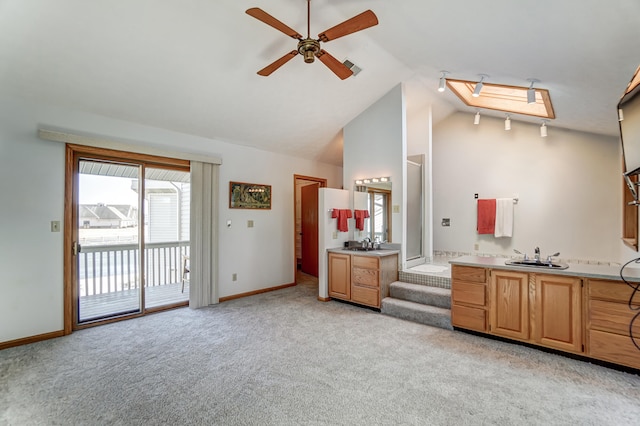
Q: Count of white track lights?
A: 6